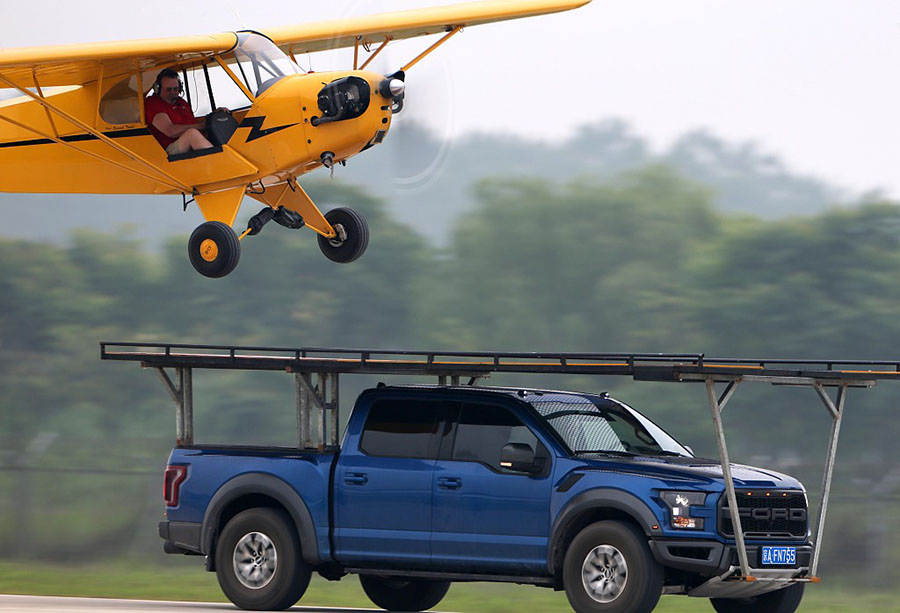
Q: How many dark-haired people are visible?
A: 1